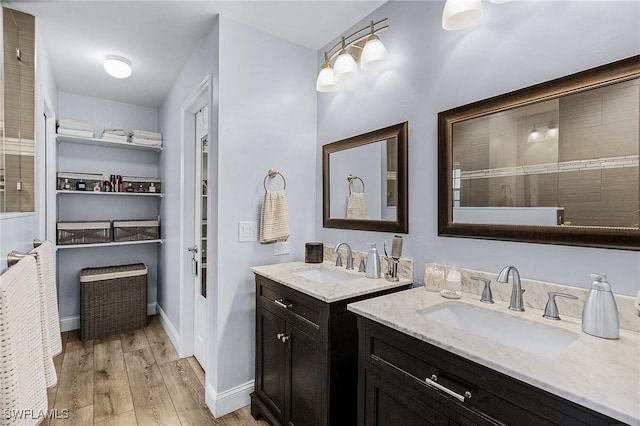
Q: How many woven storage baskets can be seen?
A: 5